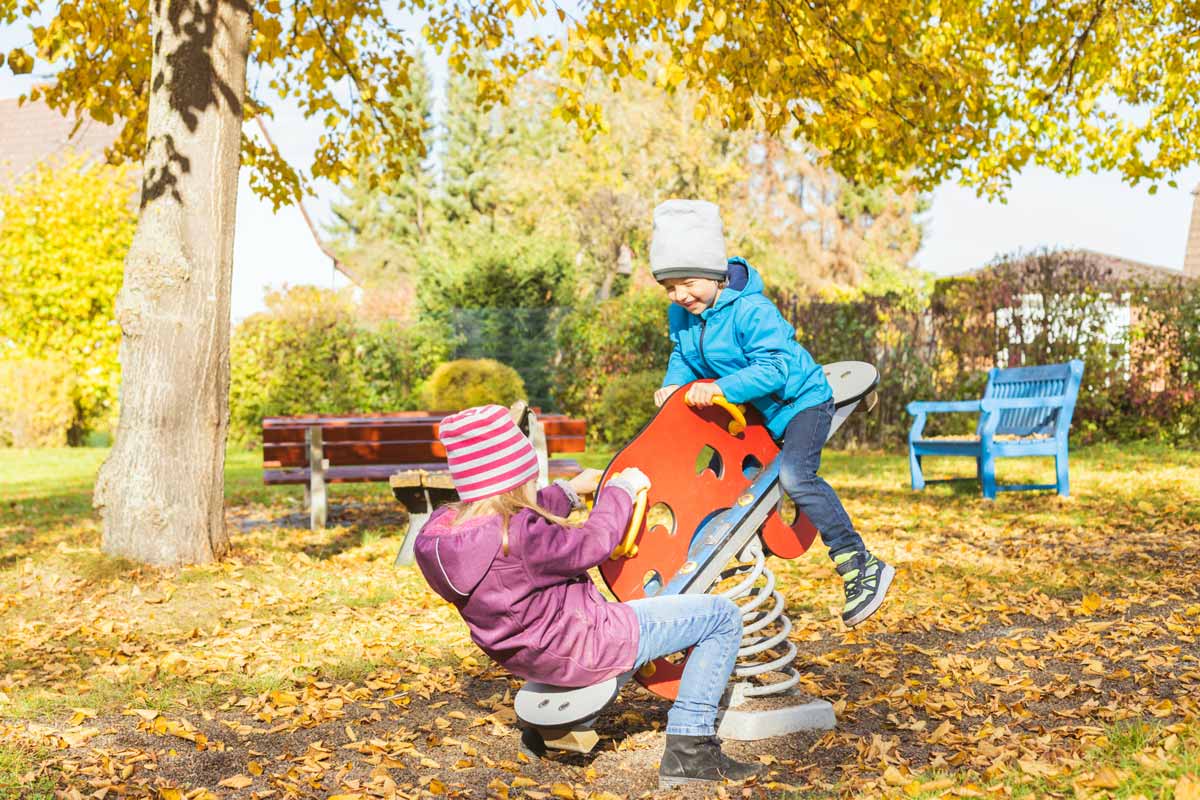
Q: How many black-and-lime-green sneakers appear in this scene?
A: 1